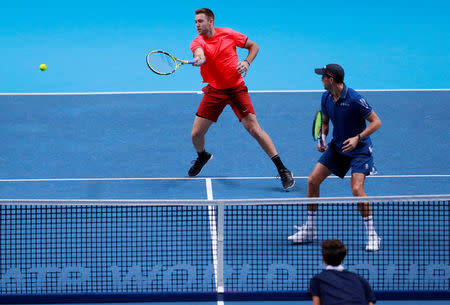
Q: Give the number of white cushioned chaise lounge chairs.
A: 0